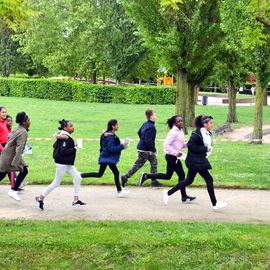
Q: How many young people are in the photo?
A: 8